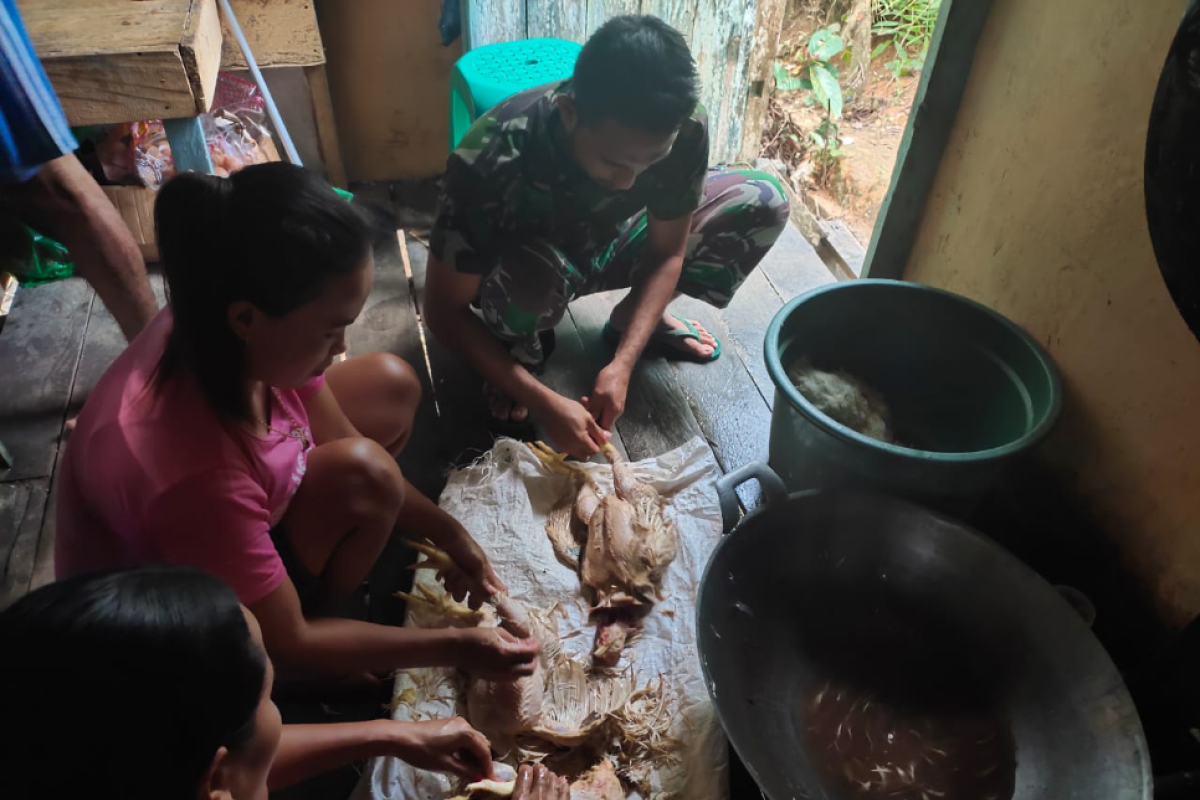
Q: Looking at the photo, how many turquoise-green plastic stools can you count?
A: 1